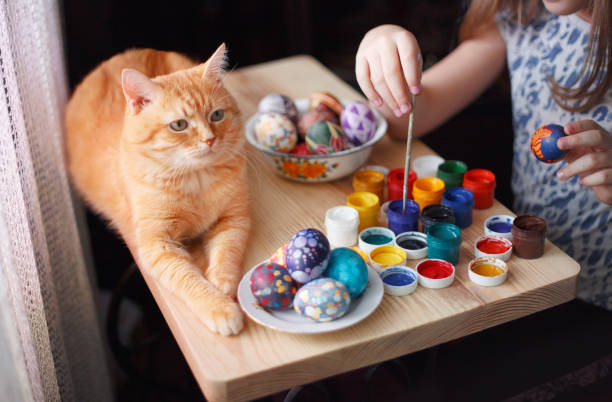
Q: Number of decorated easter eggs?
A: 13